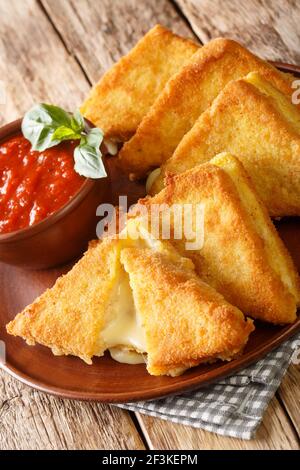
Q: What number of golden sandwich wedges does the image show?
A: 5